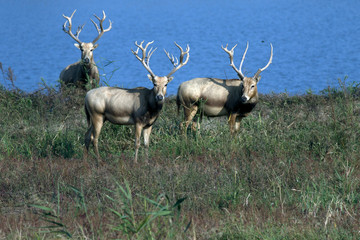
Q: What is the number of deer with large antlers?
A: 3